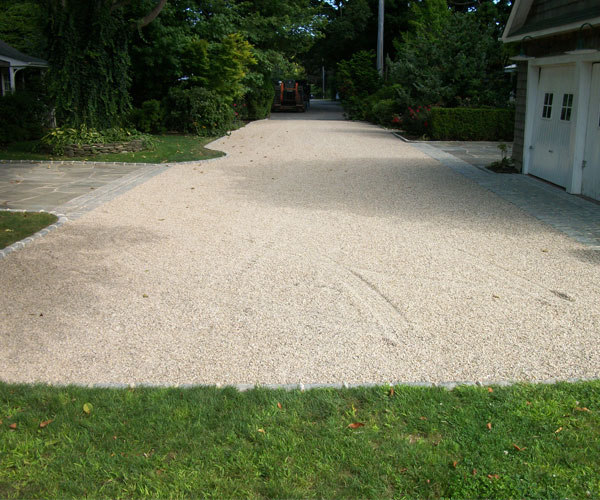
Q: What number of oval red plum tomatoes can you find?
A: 0